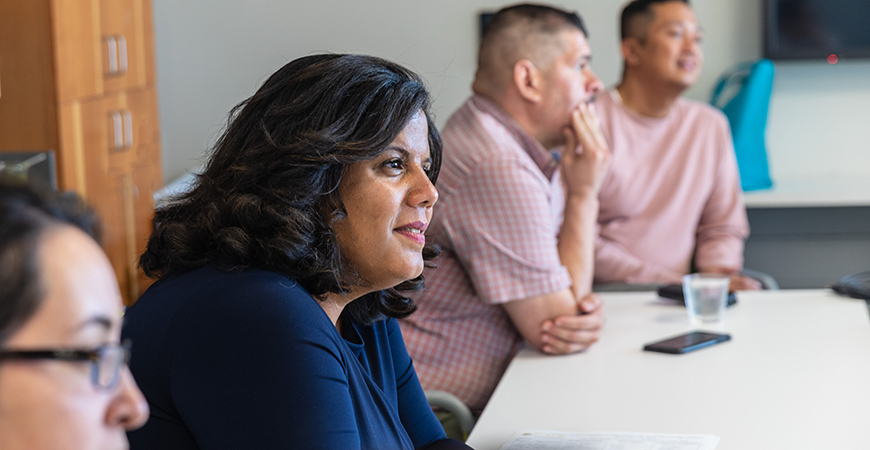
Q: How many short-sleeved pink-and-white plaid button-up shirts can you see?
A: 1